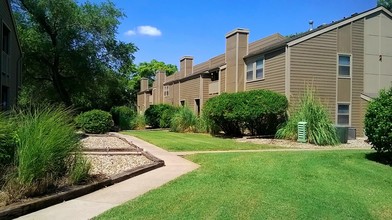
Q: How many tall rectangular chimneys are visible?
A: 4